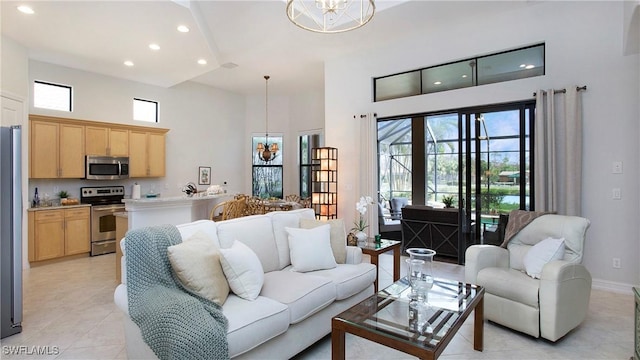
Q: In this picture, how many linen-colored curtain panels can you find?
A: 2